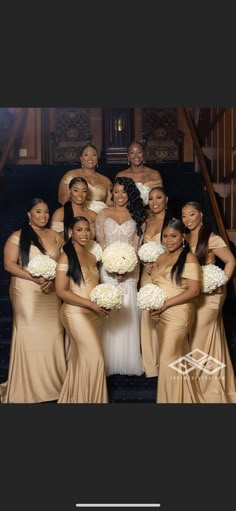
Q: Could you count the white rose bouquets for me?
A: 9